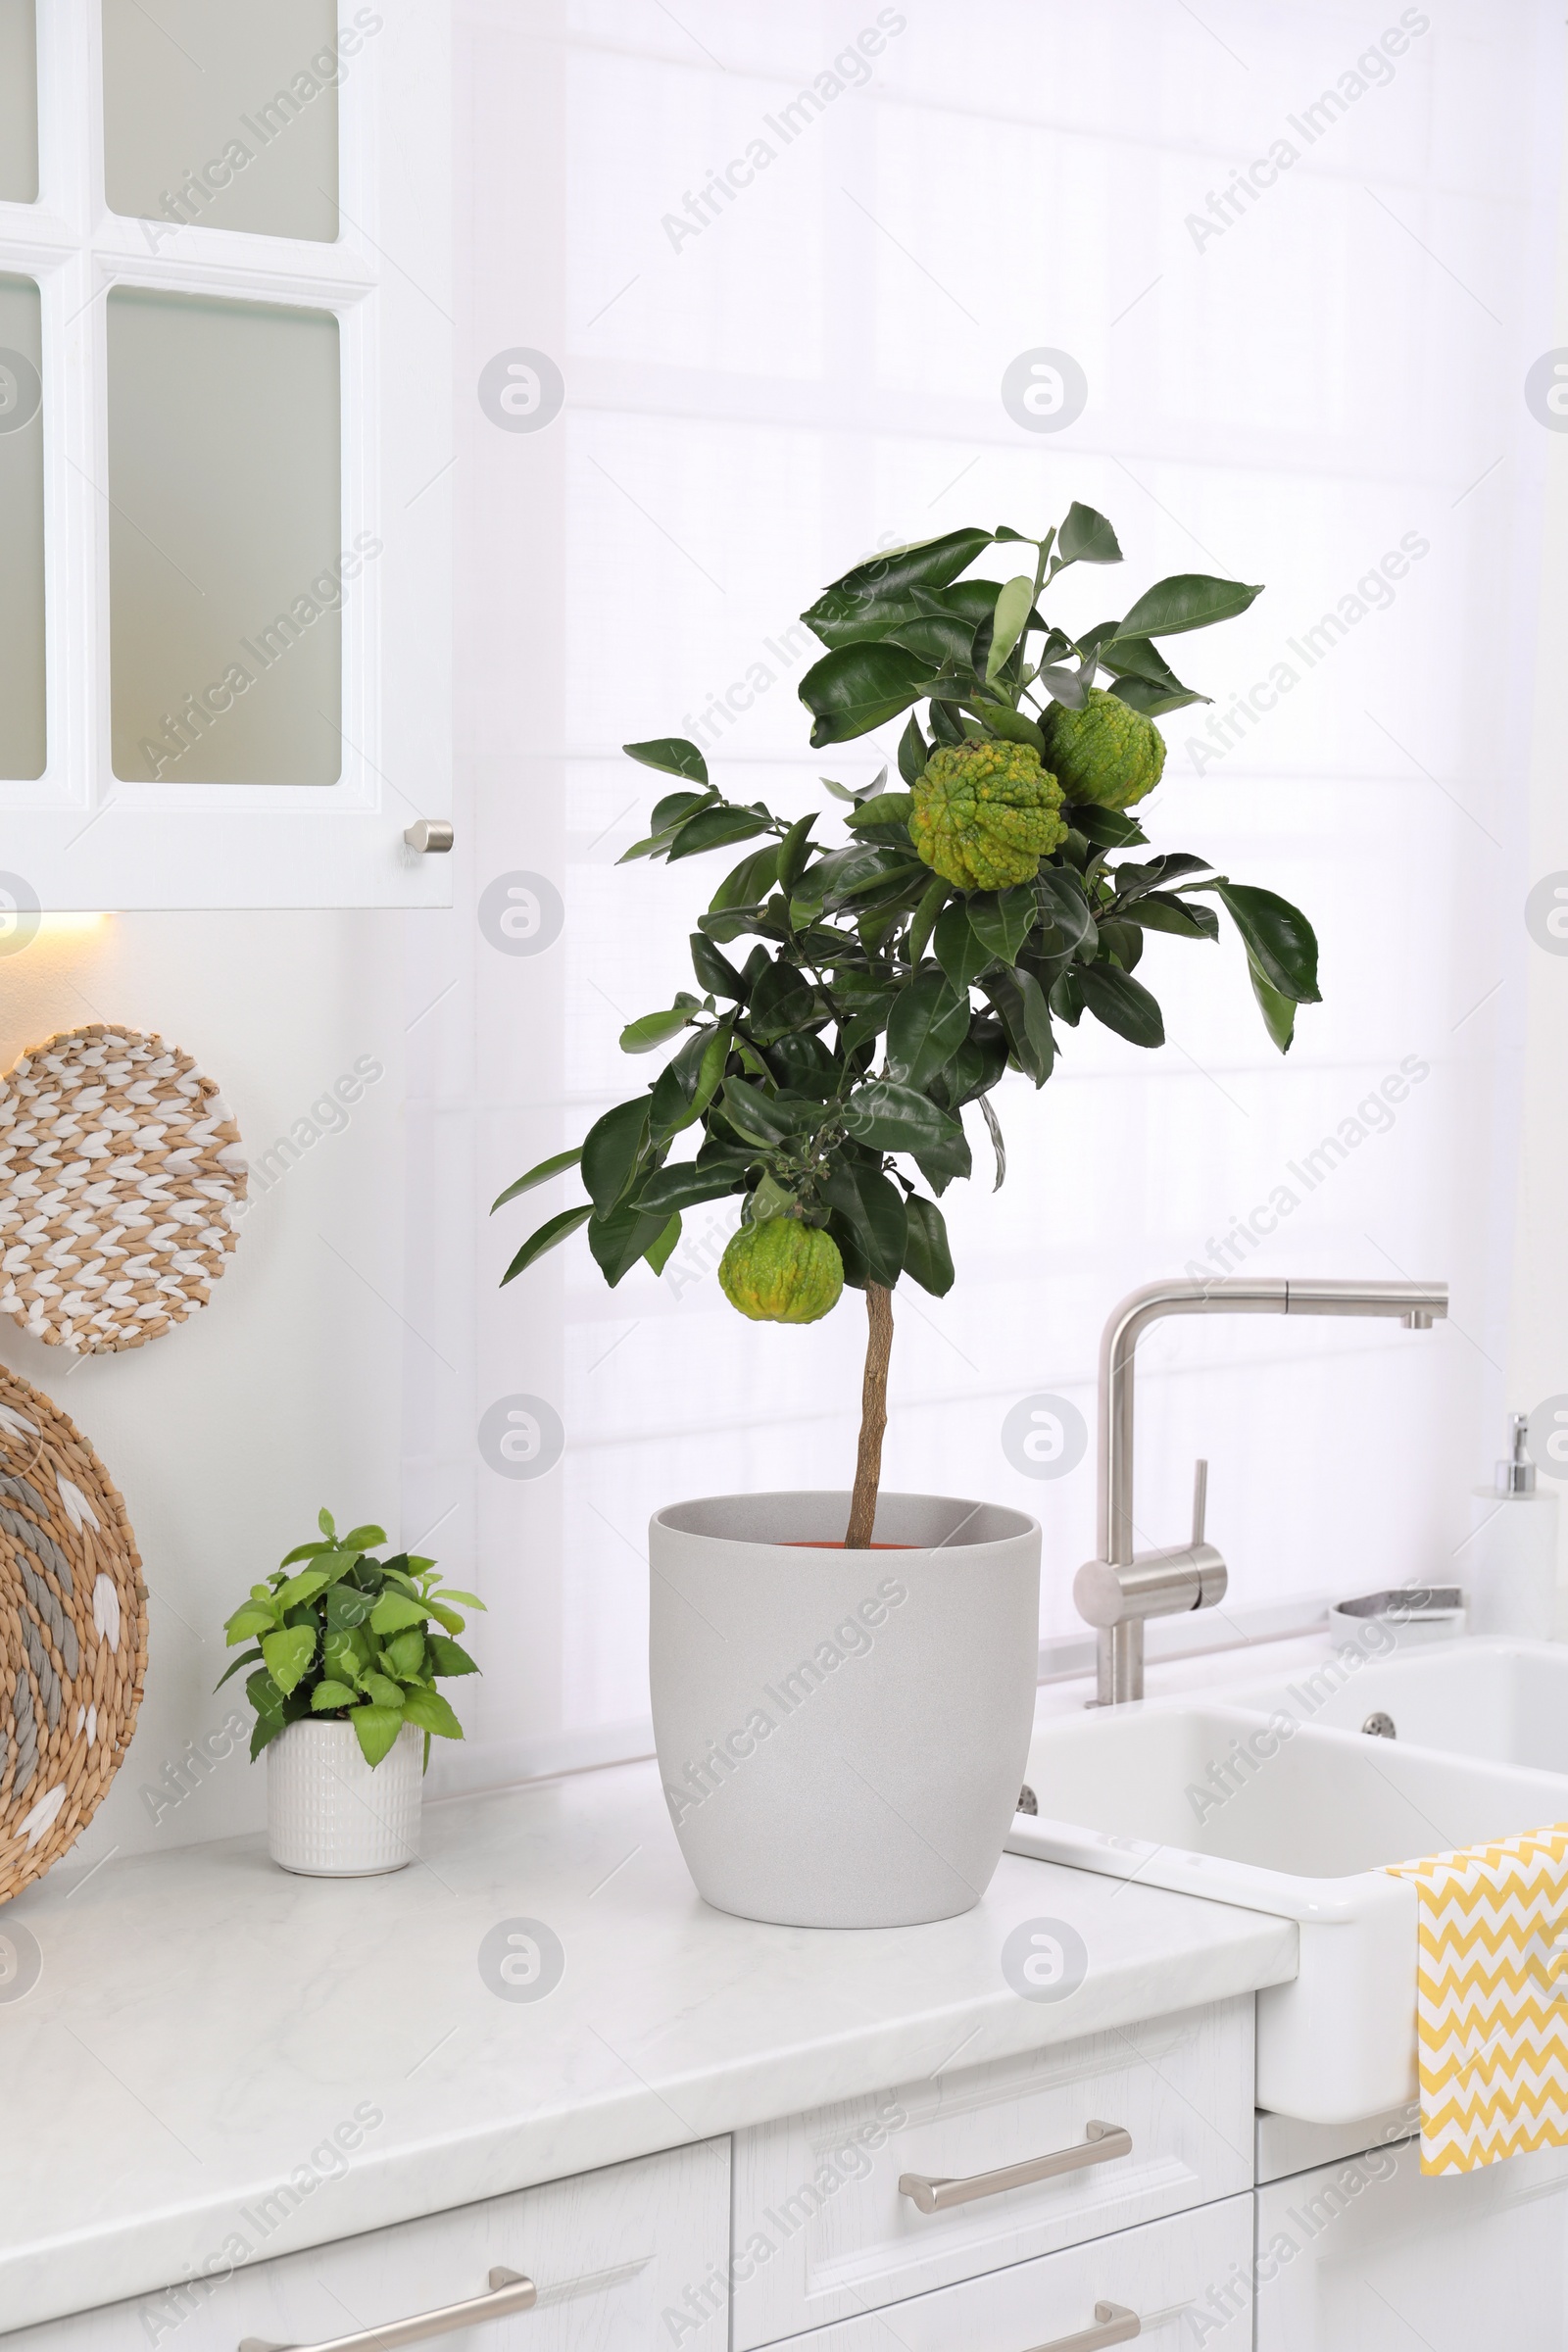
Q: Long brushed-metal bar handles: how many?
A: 3